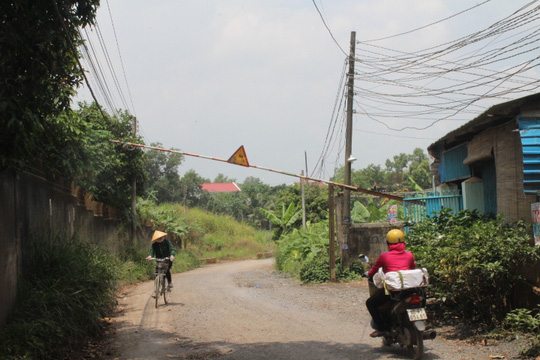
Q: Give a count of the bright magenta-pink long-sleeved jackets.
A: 1